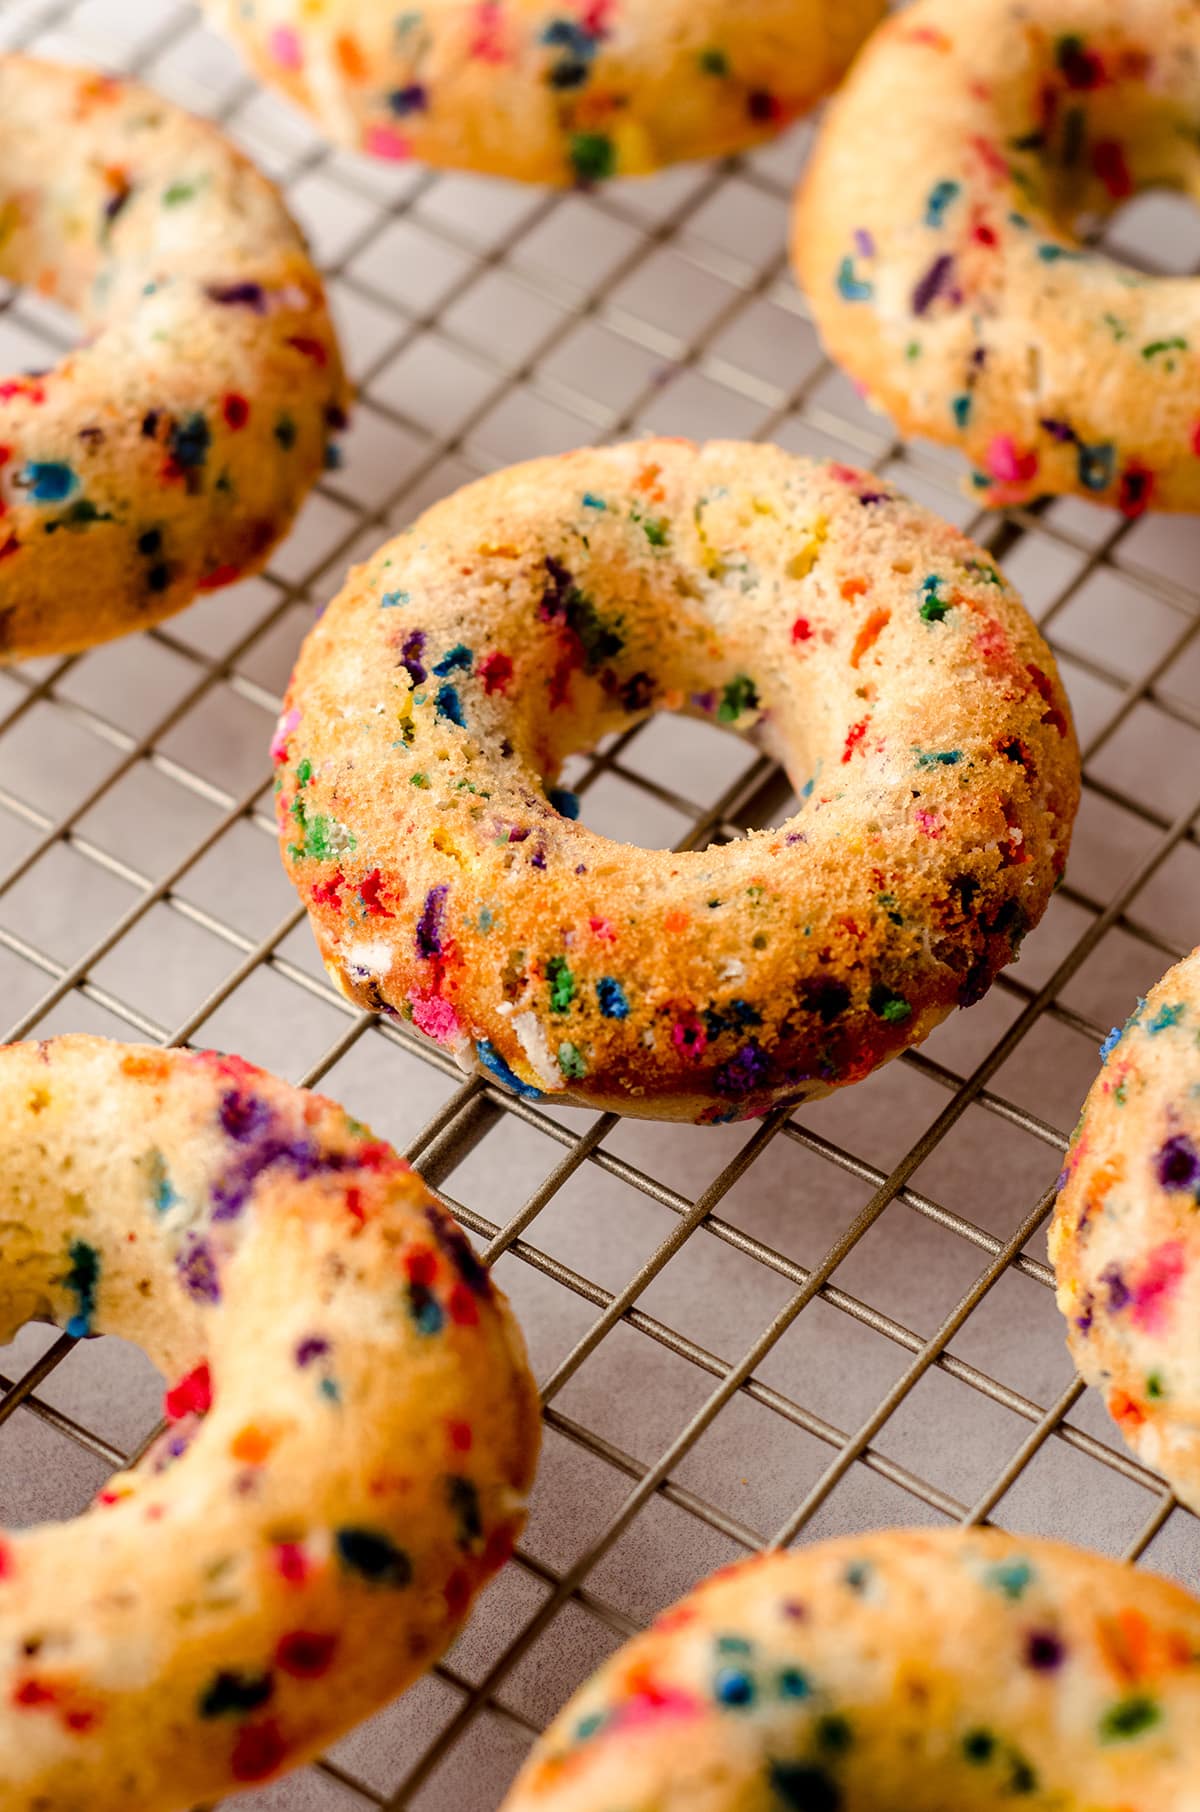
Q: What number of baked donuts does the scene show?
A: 7